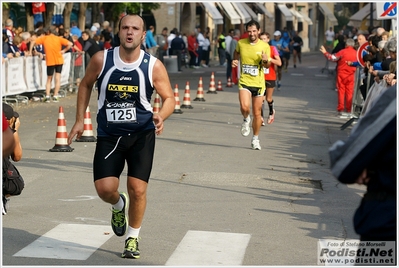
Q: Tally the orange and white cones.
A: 9